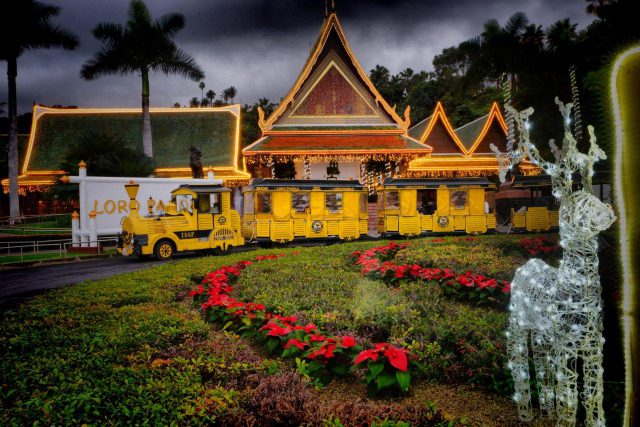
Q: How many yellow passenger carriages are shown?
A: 3